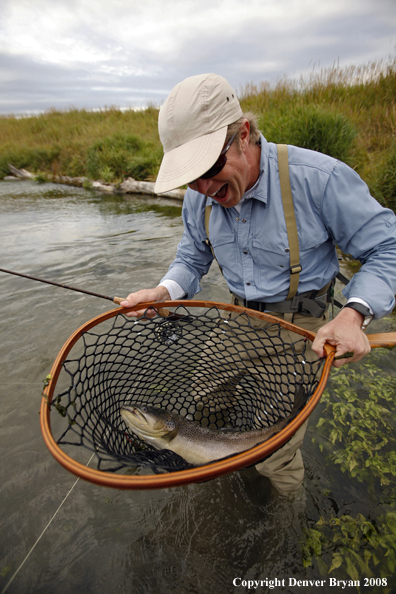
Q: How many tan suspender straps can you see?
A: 2